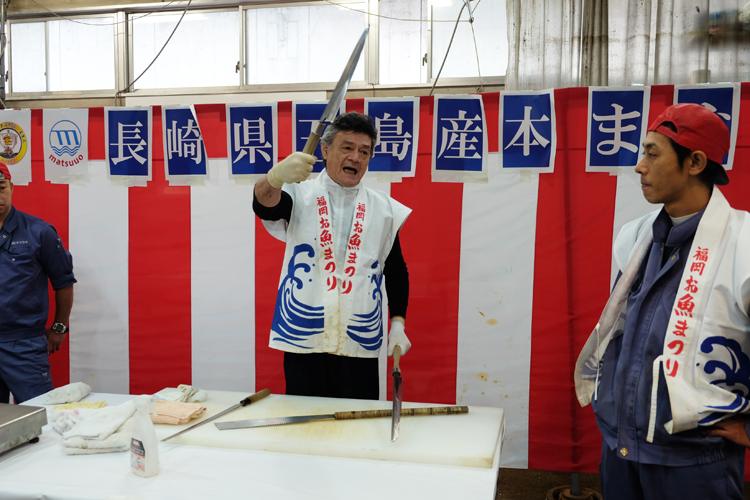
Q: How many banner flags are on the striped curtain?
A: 11